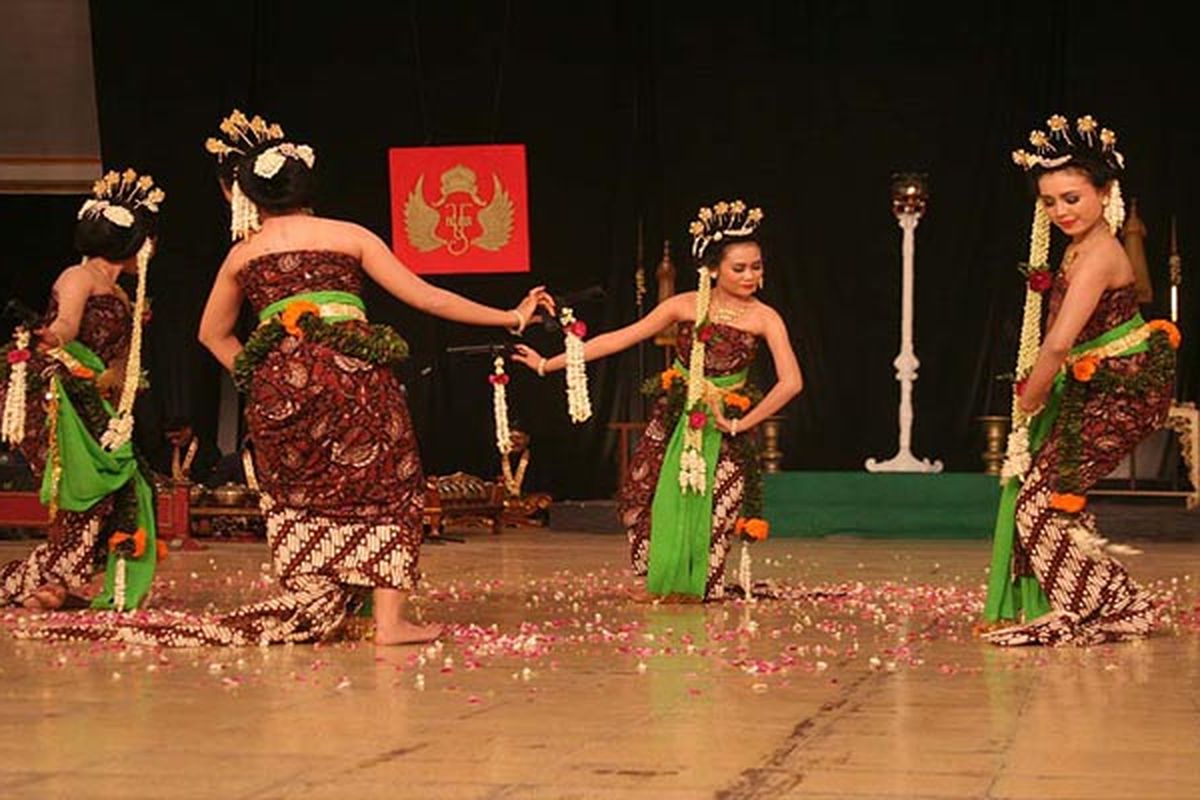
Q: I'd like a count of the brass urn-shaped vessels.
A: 2